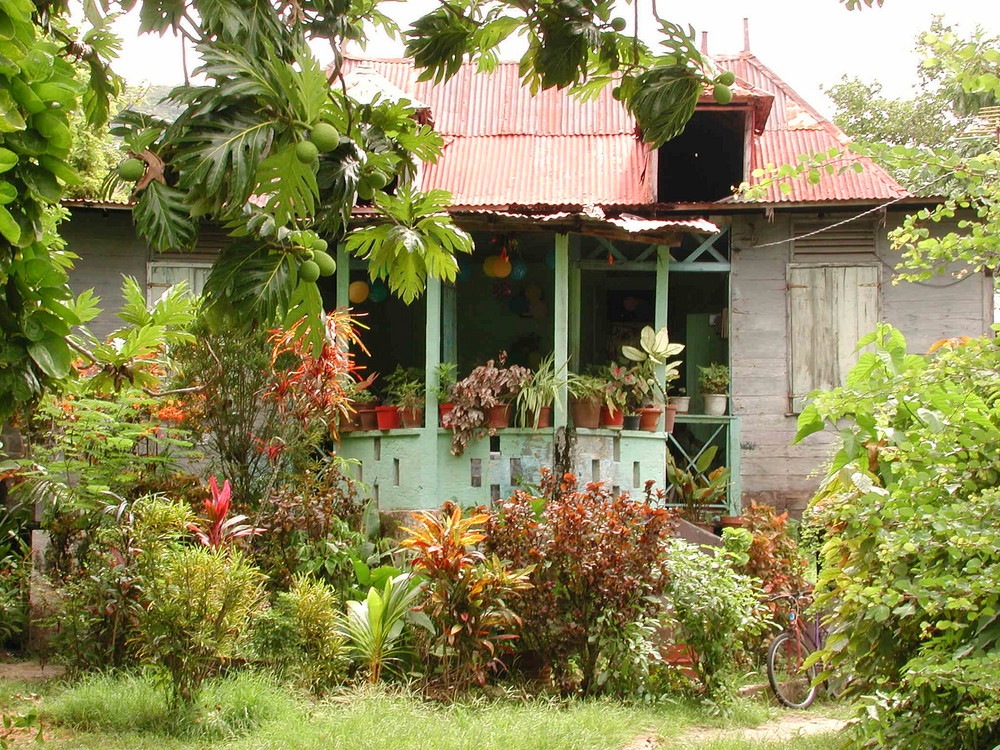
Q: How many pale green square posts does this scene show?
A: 4